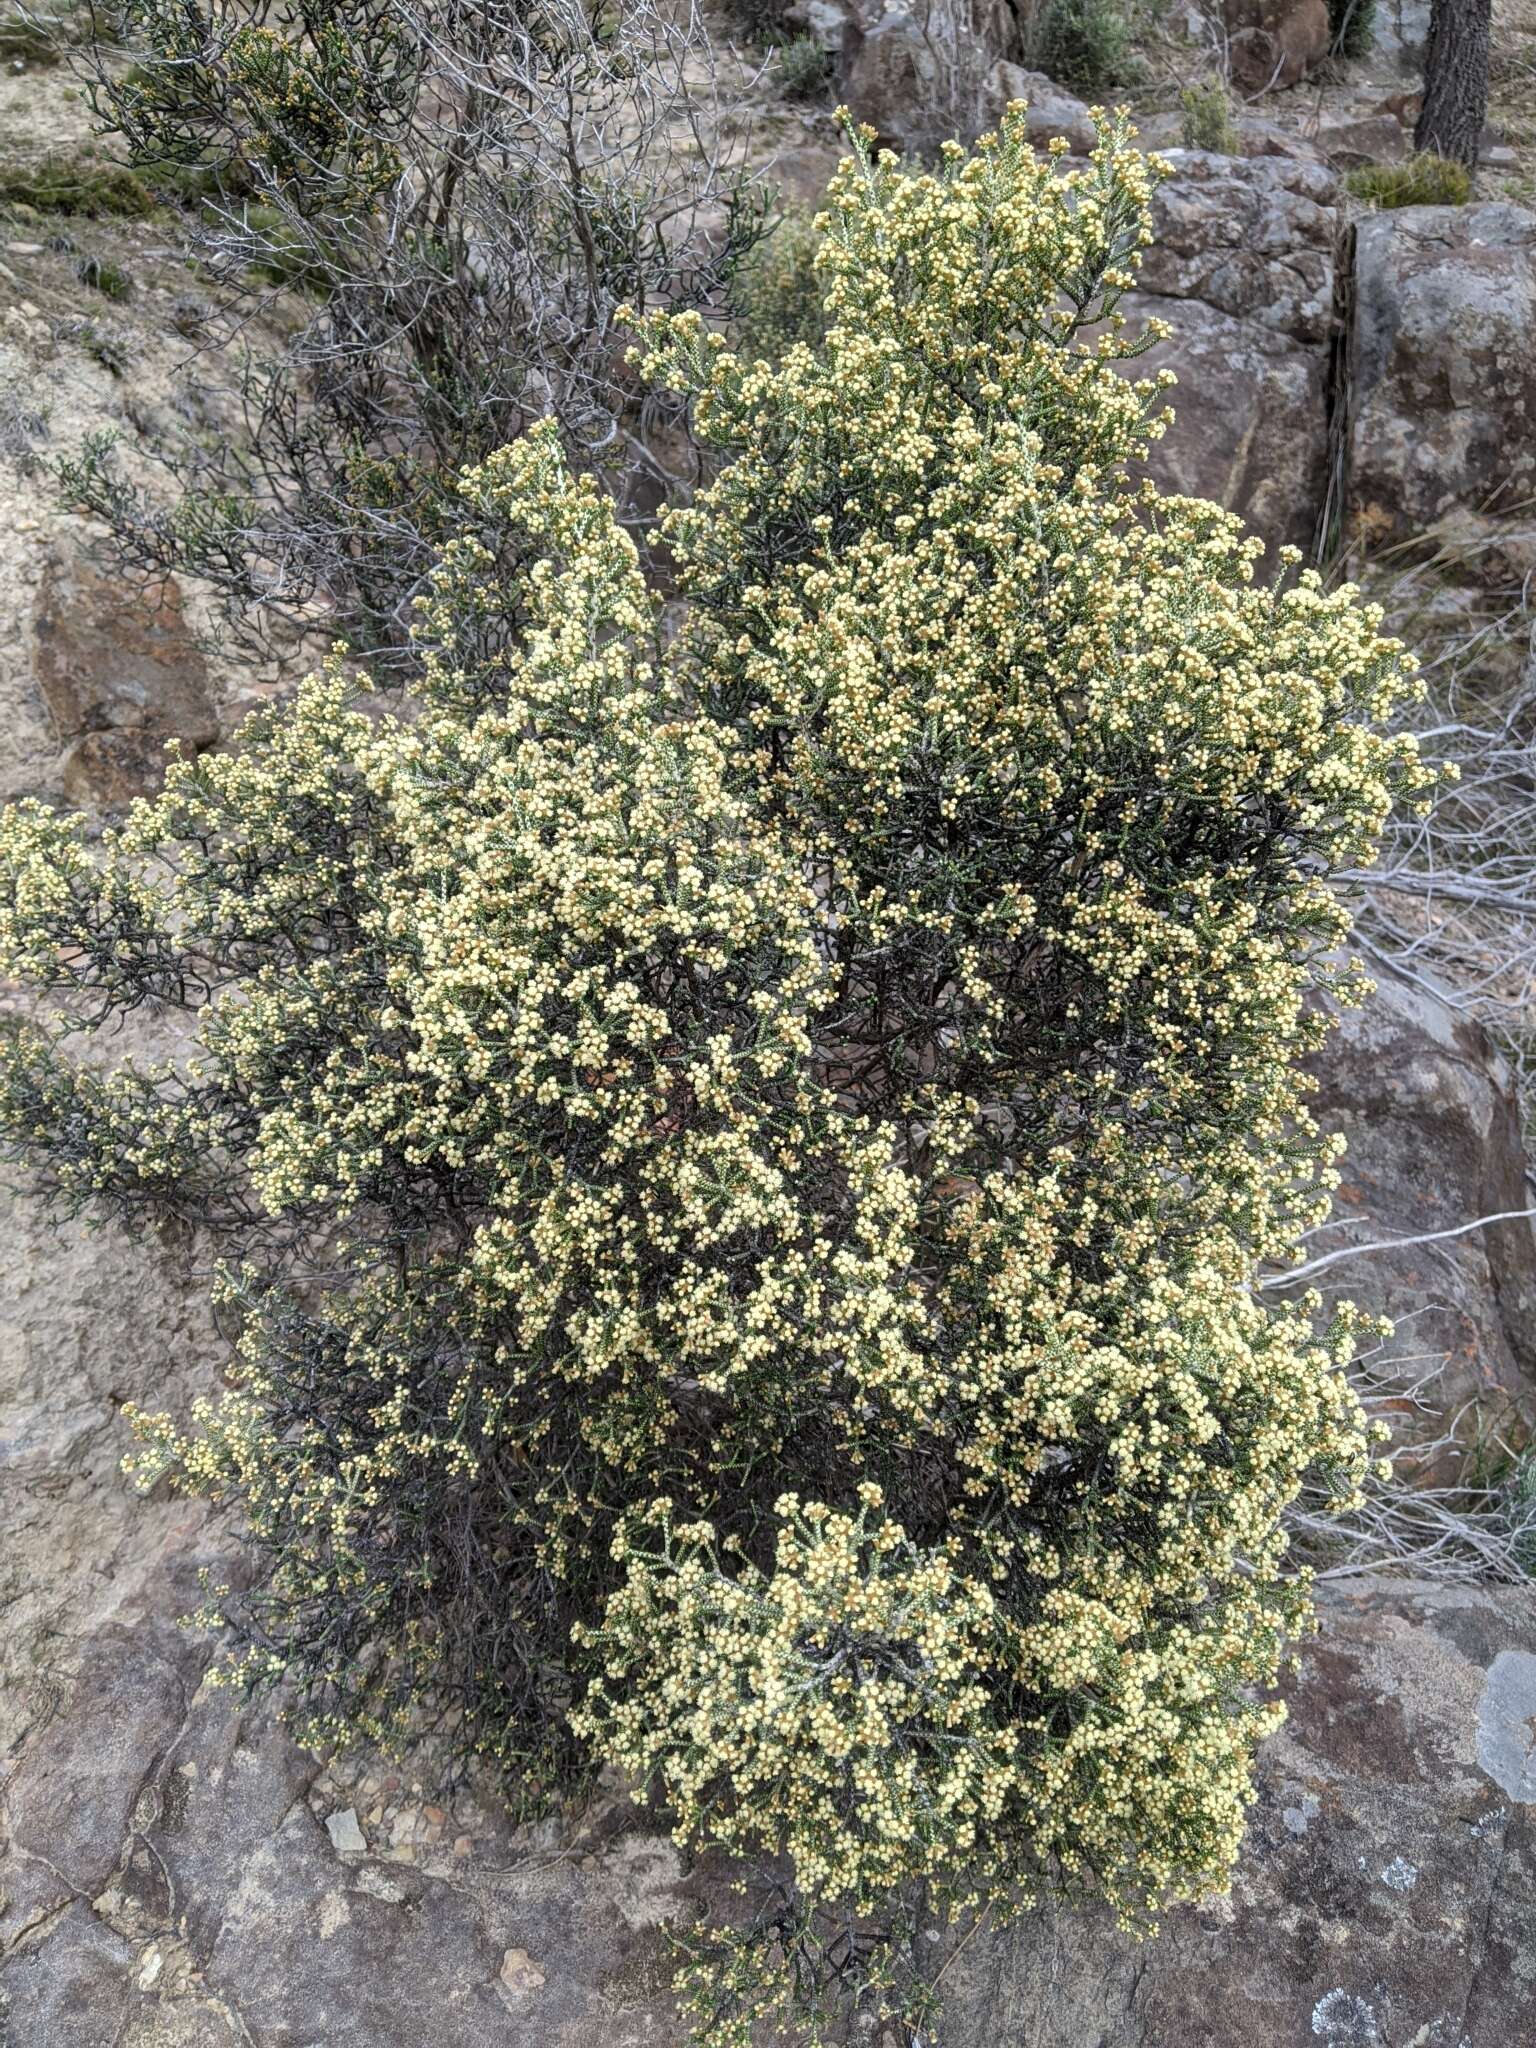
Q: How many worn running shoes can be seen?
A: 0